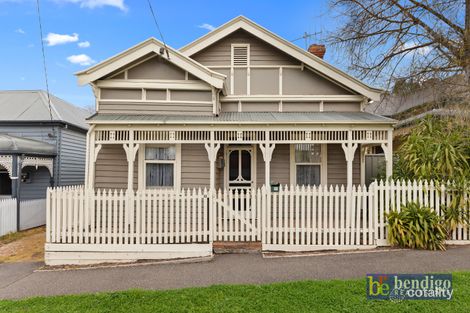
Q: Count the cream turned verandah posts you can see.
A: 6